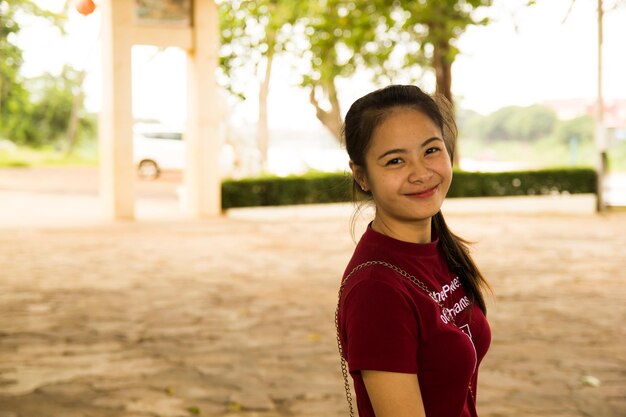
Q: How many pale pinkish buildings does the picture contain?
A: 1